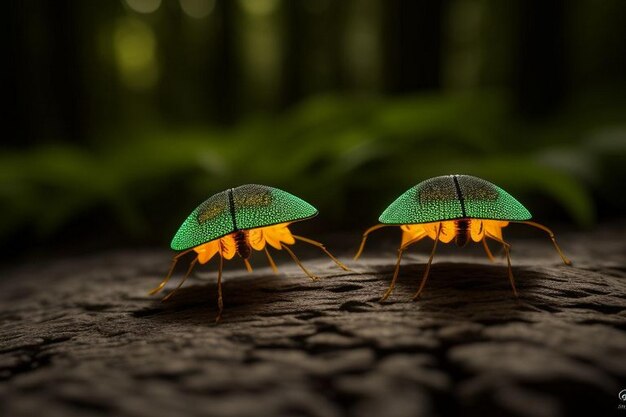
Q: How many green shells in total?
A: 2